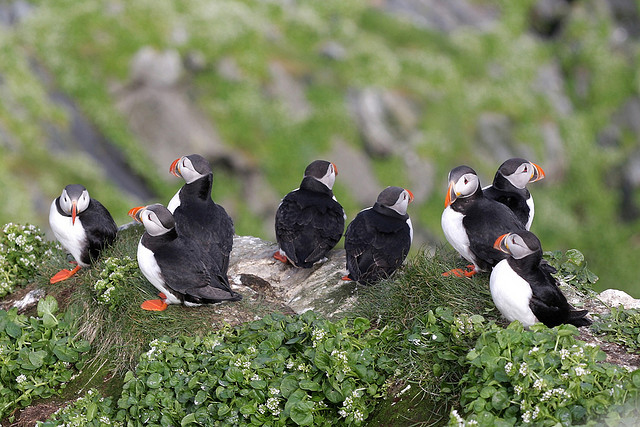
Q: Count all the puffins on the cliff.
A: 8